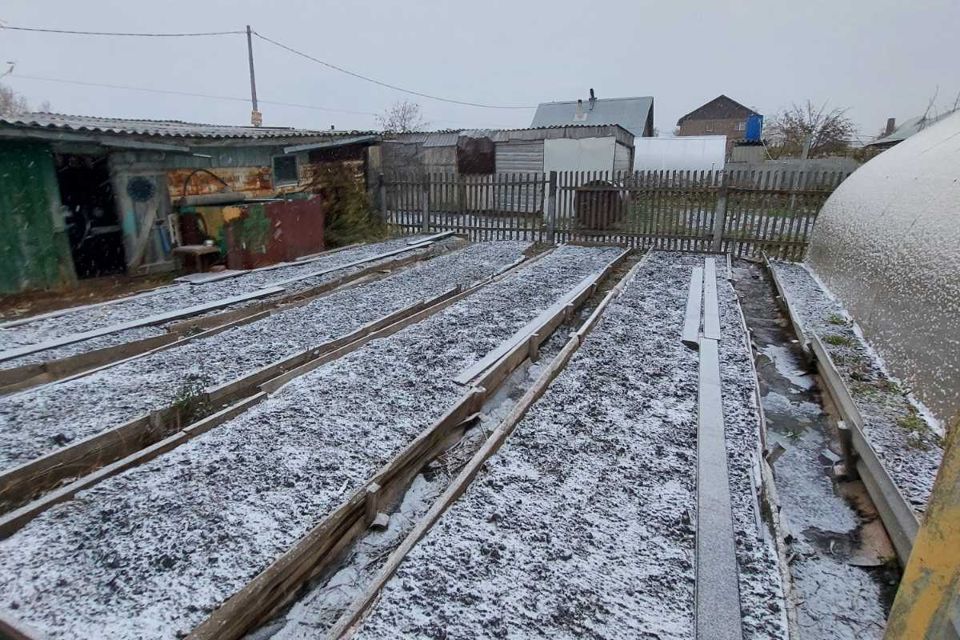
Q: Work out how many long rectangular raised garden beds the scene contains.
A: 5